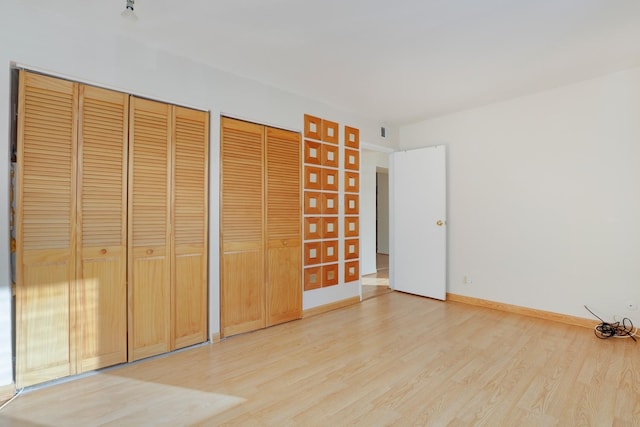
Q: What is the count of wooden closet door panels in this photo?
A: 6